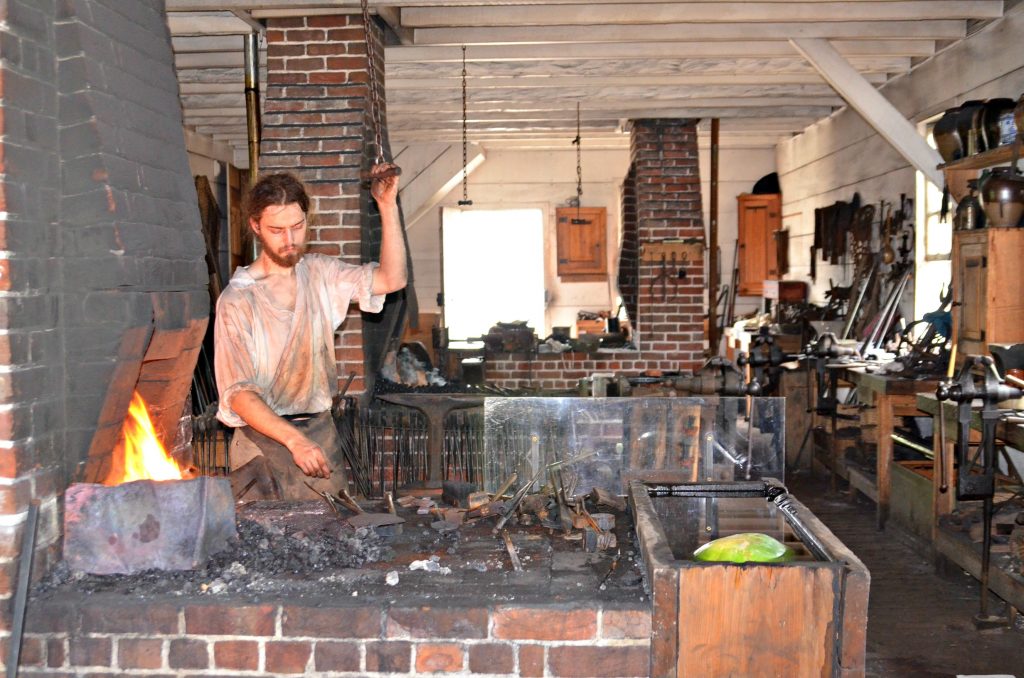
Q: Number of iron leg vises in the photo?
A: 4